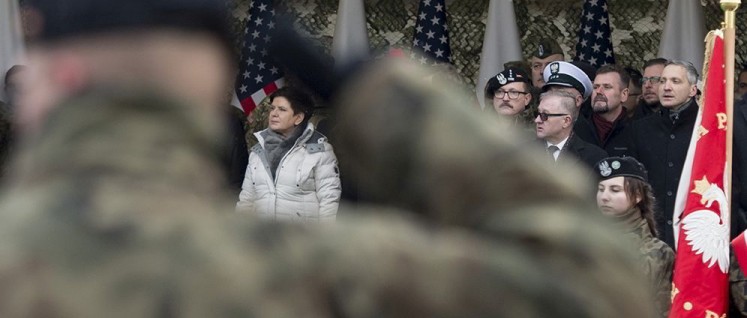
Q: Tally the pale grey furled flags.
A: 4